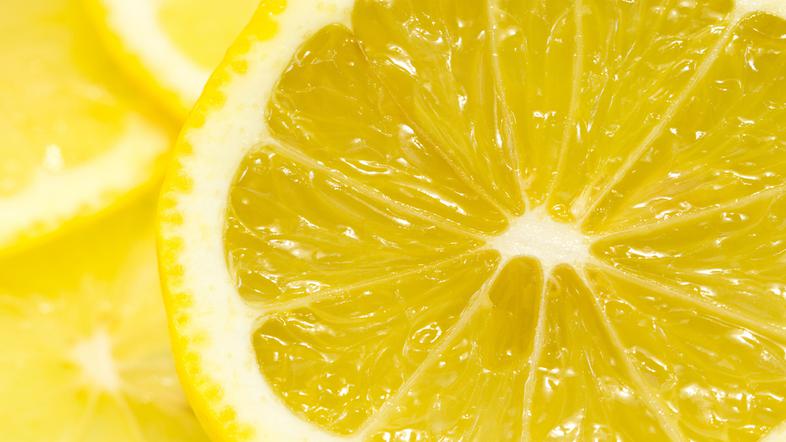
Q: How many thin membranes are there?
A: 11